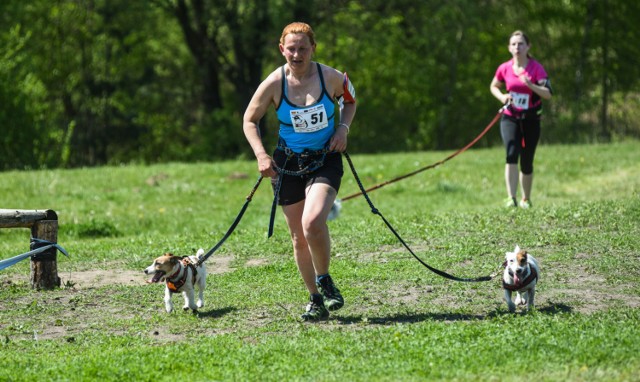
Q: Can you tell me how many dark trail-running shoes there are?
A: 2